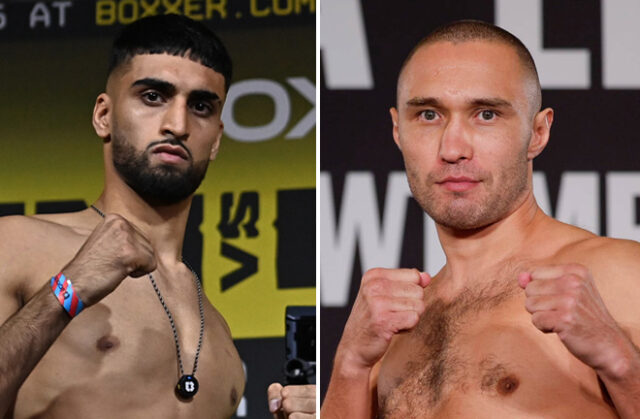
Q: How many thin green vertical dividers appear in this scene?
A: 0